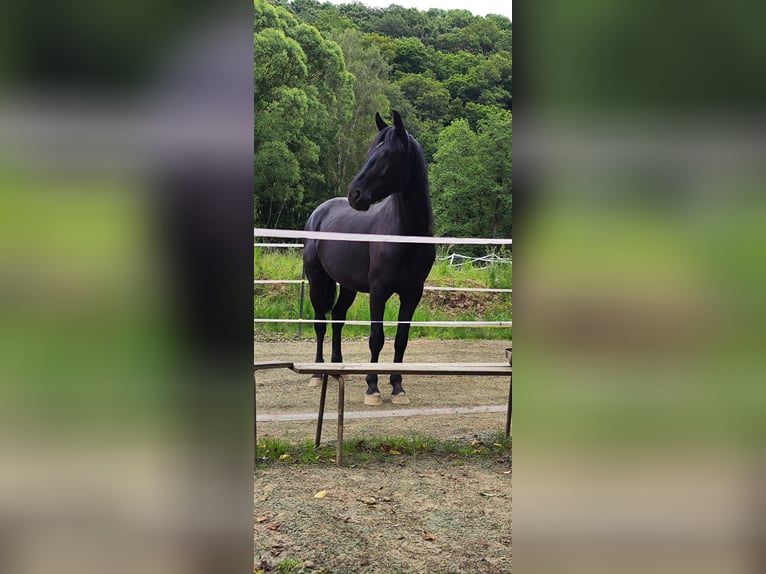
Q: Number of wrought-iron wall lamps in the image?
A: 0